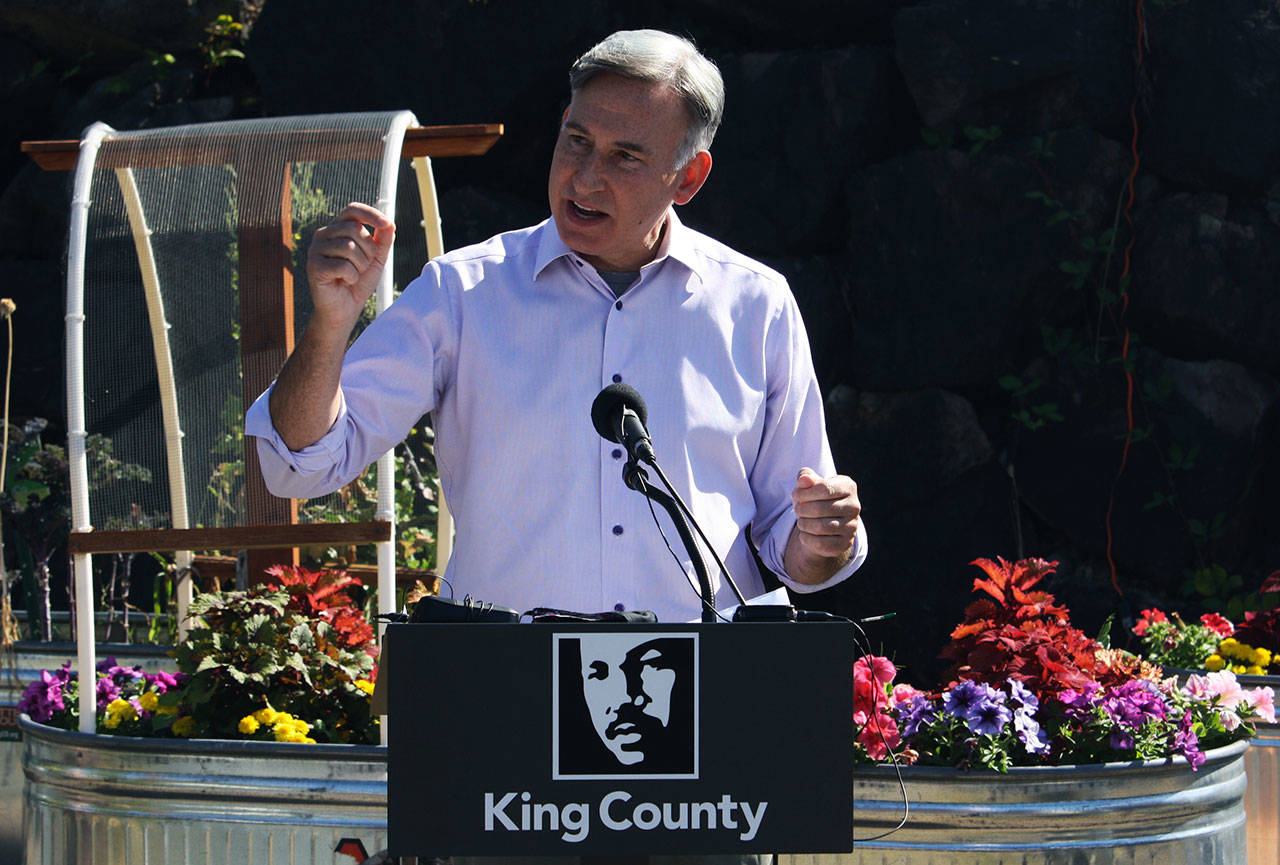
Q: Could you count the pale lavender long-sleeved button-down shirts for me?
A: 1